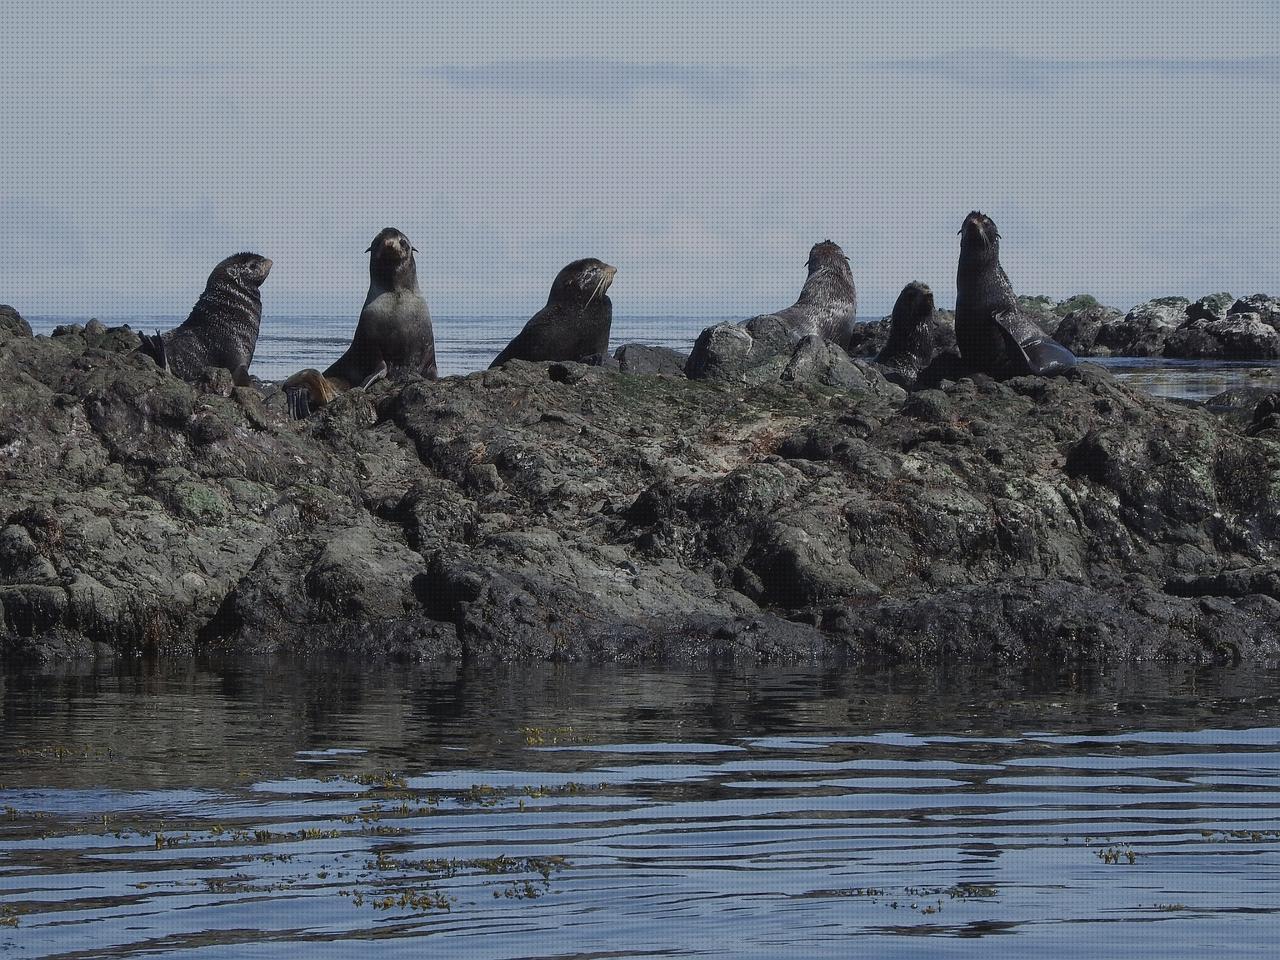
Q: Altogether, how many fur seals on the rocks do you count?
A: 6